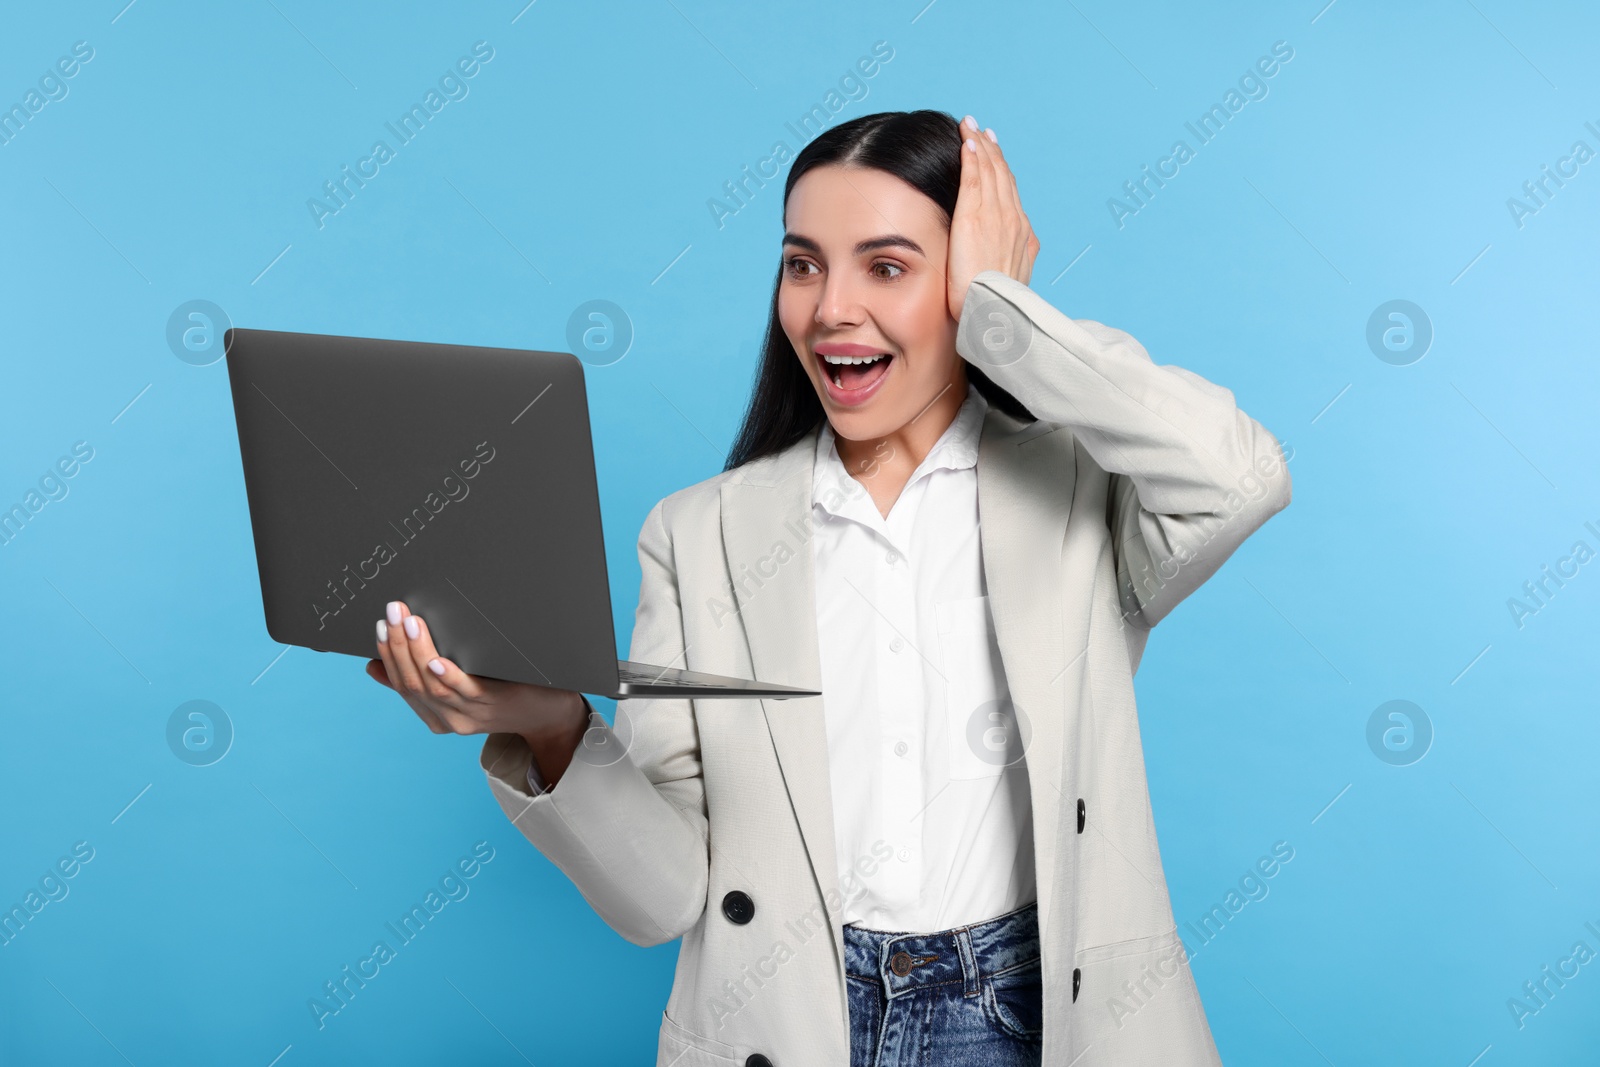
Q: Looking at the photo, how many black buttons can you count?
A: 4